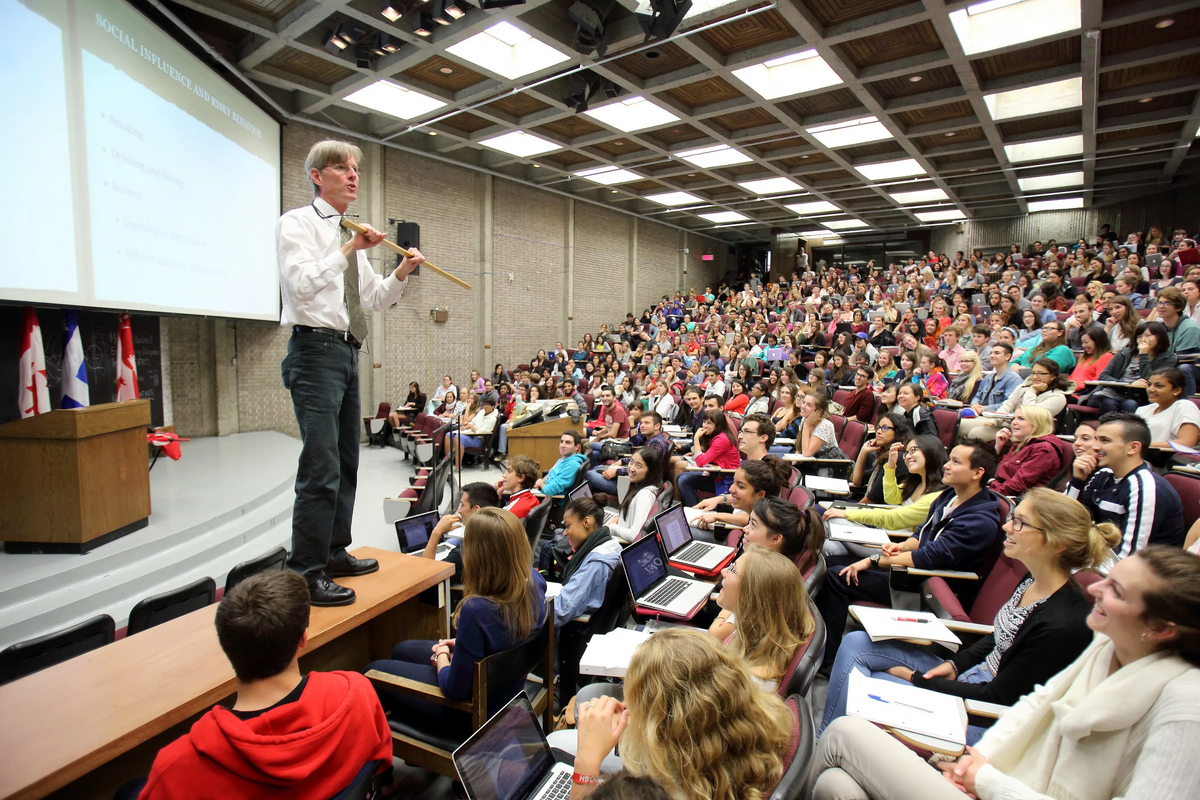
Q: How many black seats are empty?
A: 3